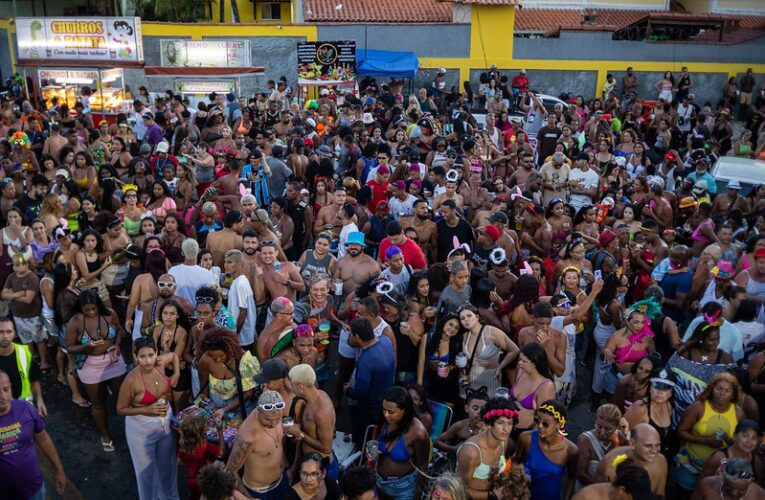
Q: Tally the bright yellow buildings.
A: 1